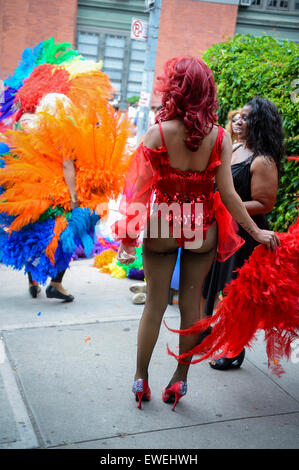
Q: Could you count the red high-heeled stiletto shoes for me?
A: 2